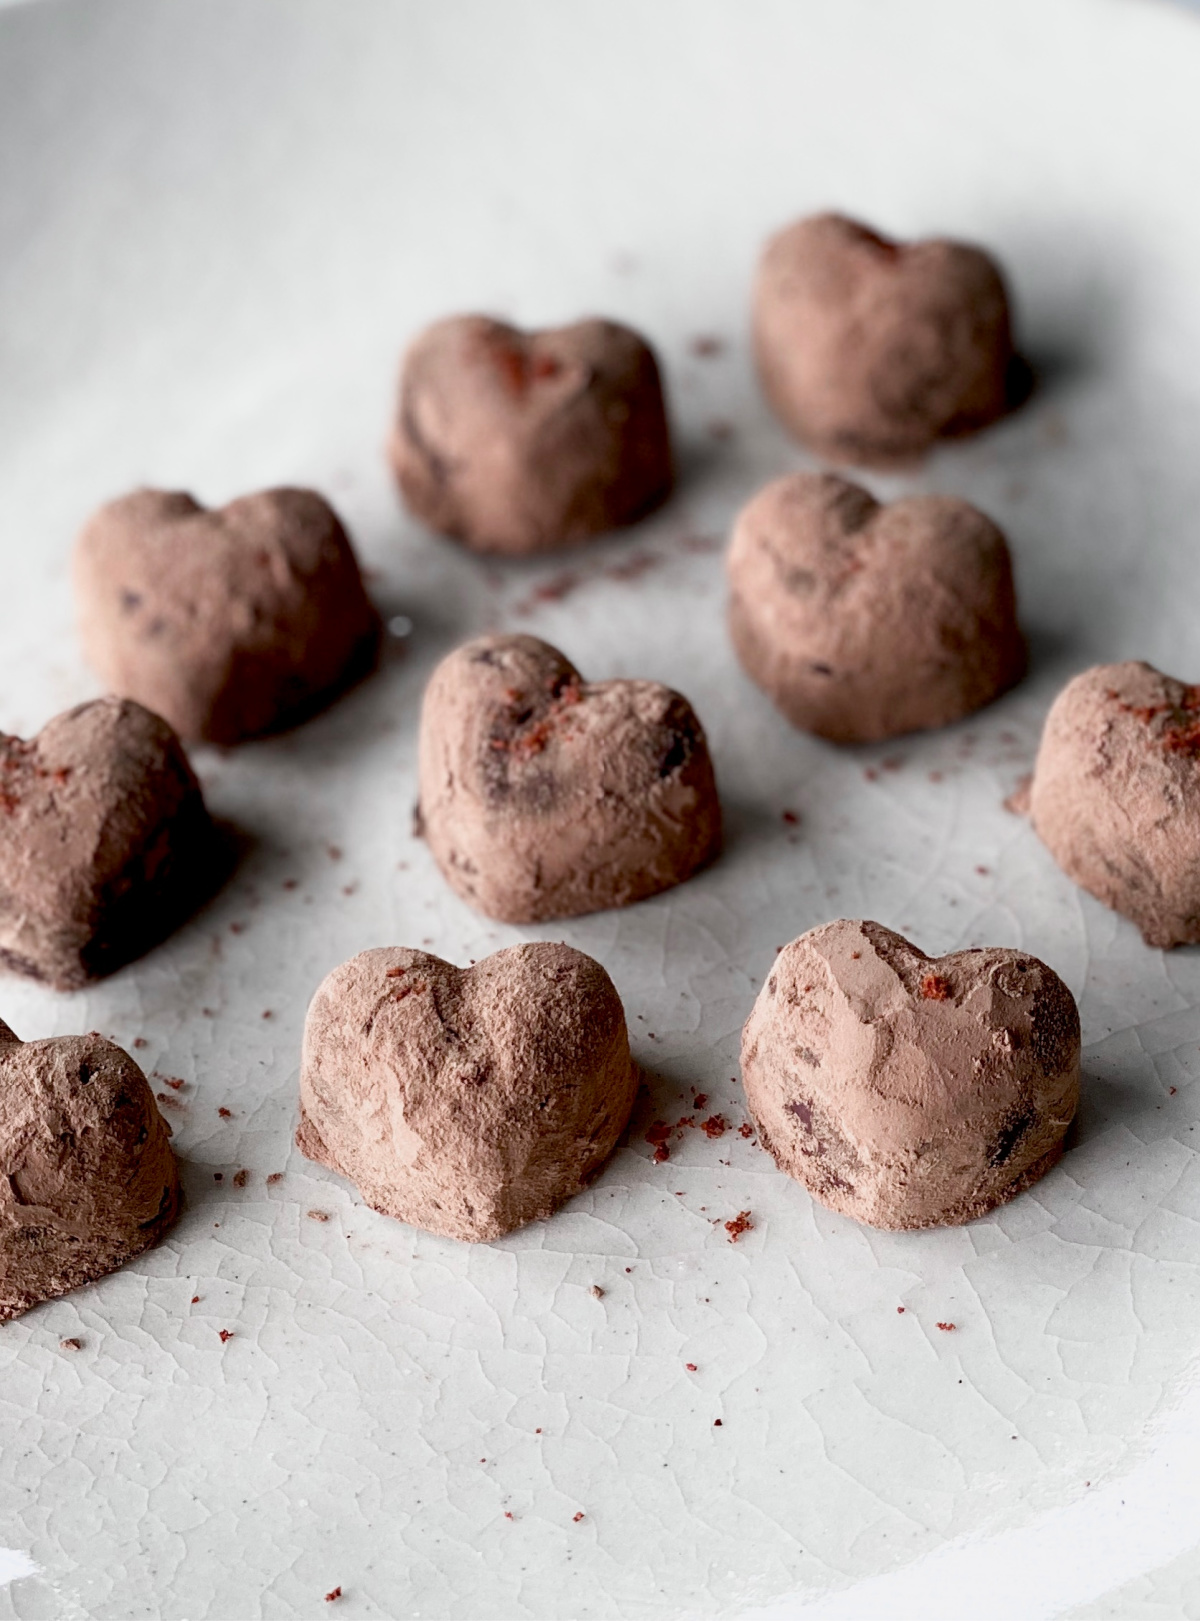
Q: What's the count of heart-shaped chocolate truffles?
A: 10